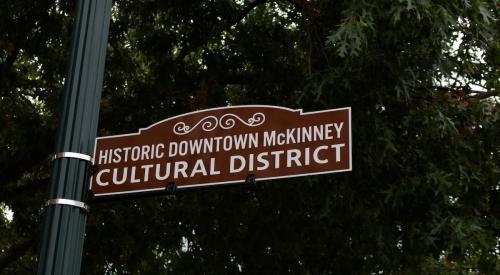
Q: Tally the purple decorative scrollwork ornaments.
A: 0